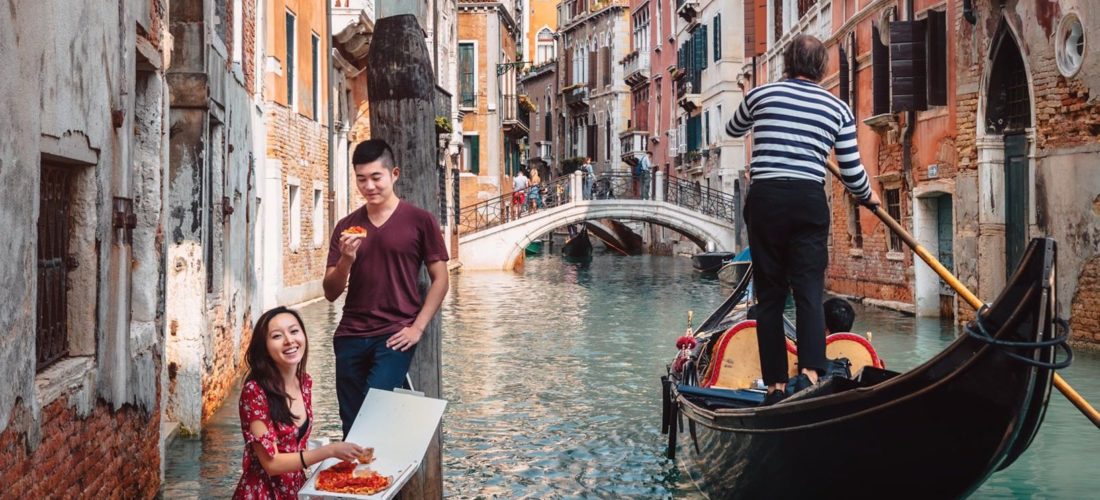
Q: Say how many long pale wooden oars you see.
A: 1